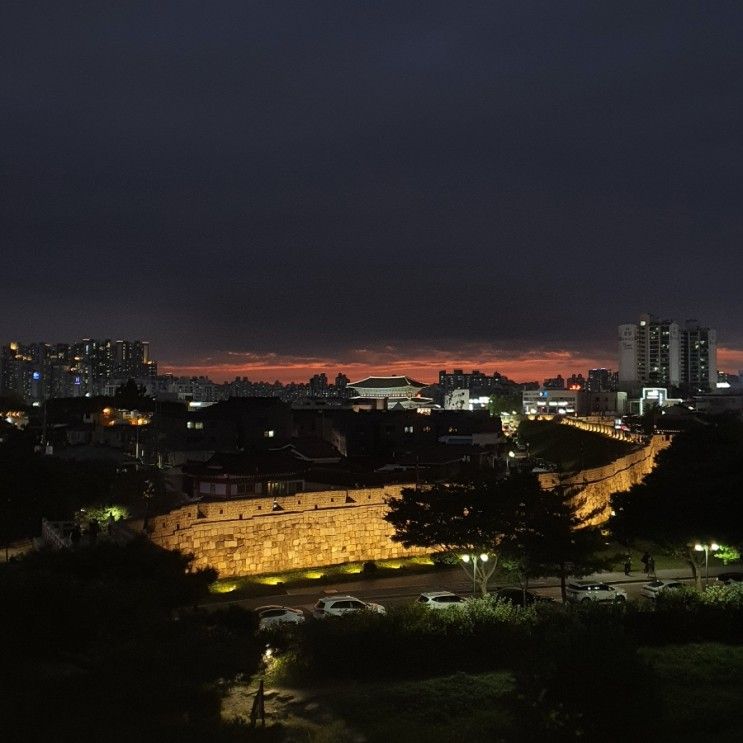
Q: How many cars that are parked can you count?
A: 7